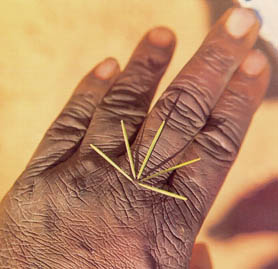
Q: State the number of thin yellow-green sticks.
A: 5